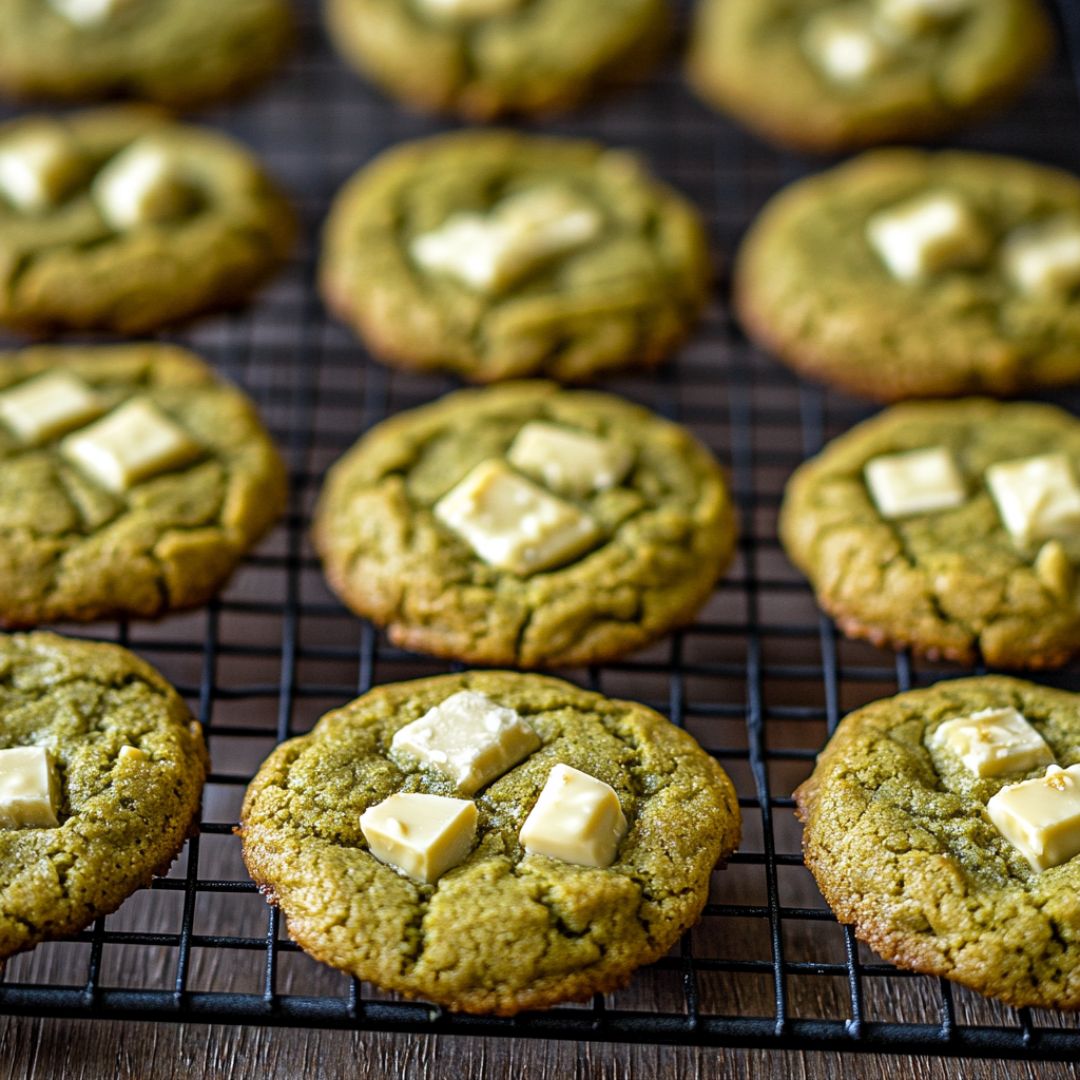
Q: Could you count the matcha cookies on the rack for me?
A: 12